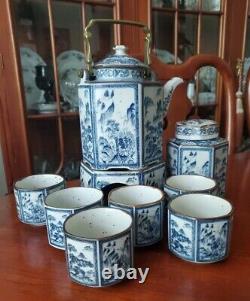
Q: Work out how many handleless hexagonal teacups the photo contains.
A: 6